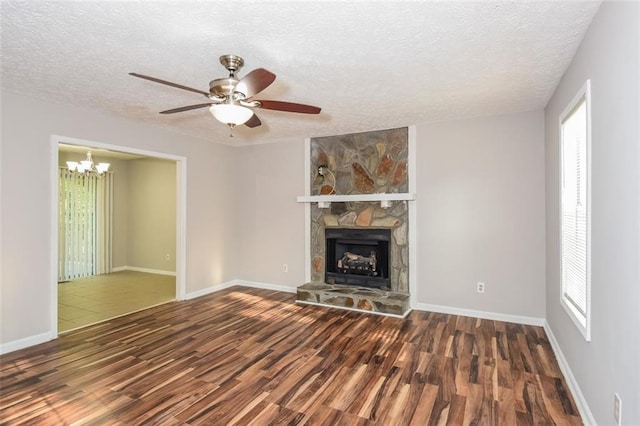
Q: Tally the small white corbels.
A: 2